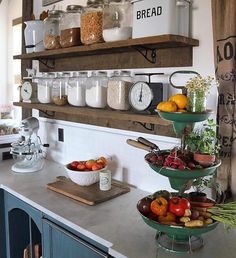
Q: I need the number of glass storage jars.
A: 9